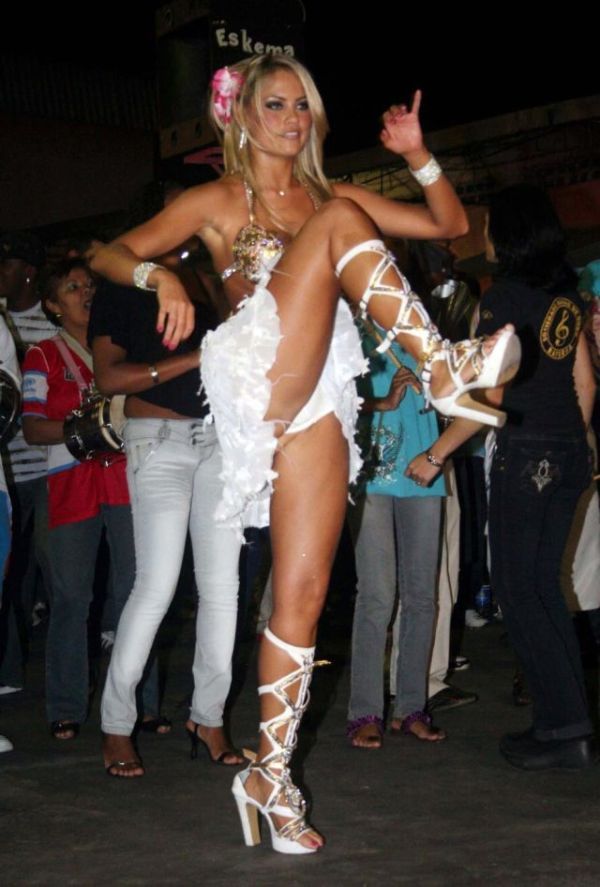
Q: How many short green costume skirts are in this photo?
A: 0